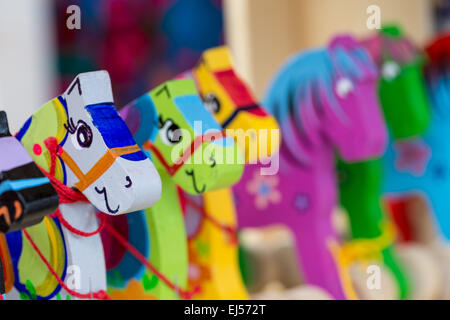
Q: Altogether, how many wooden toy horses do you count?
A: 7